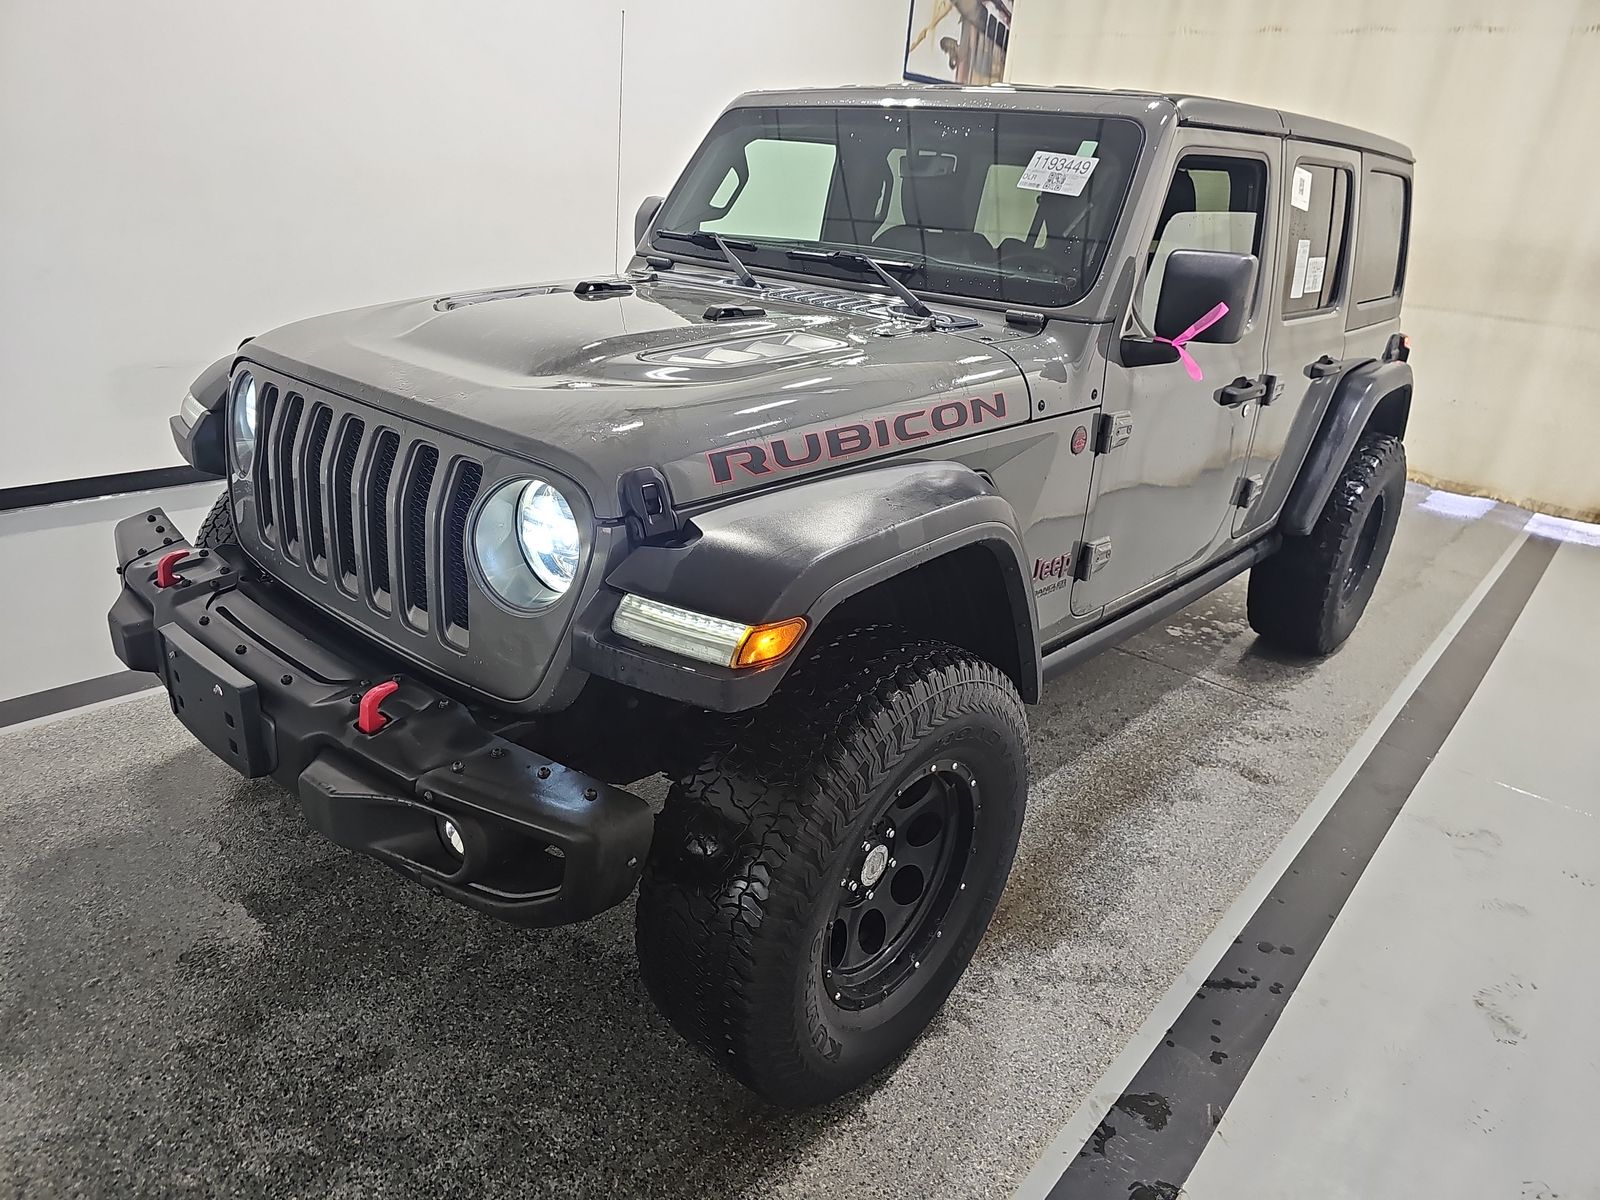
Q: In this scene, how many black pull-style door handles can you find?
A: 2